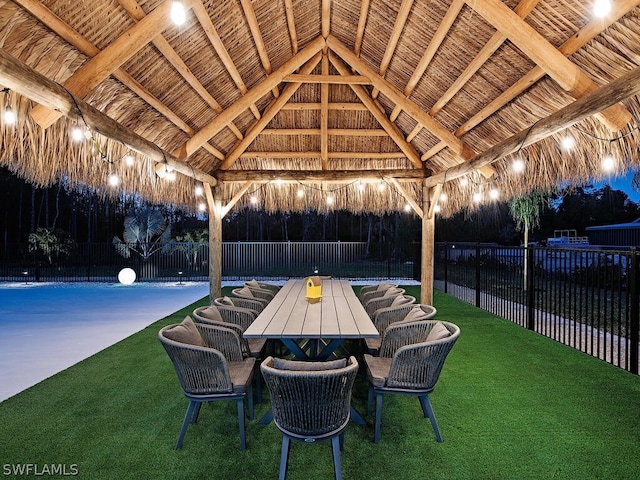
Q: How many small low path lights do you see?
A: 2